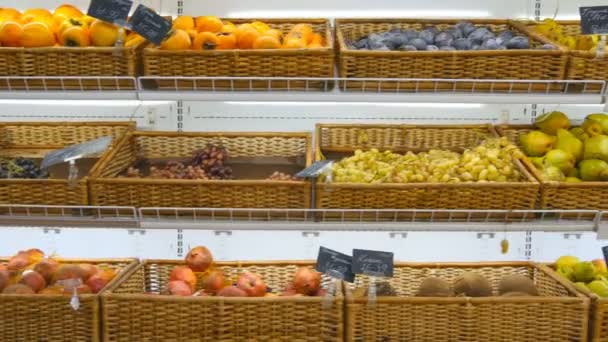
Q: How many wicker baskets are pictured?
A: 12